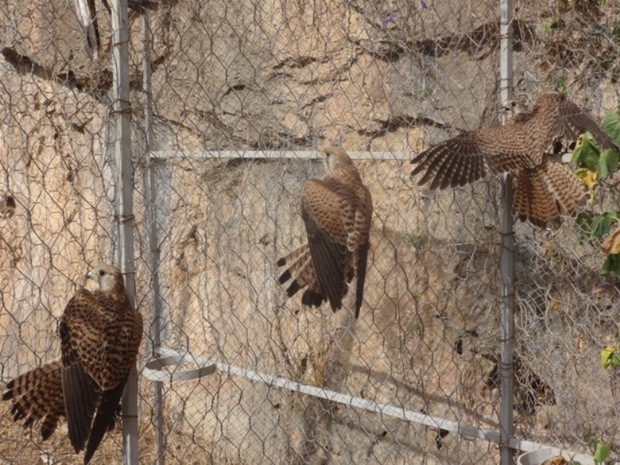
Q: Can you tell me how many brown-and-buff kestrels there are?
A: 3